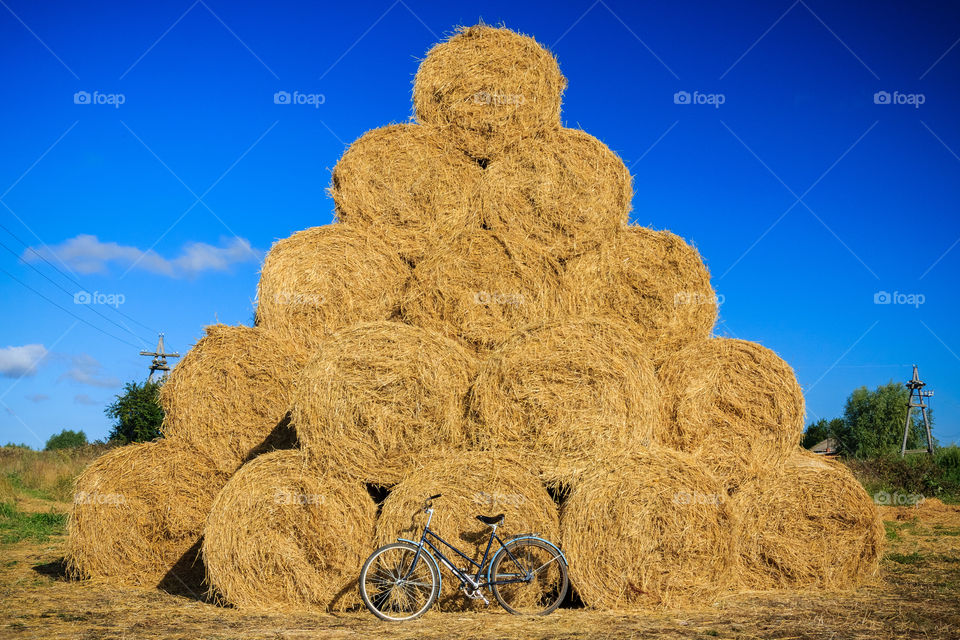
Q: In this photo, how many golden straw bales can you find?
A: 15